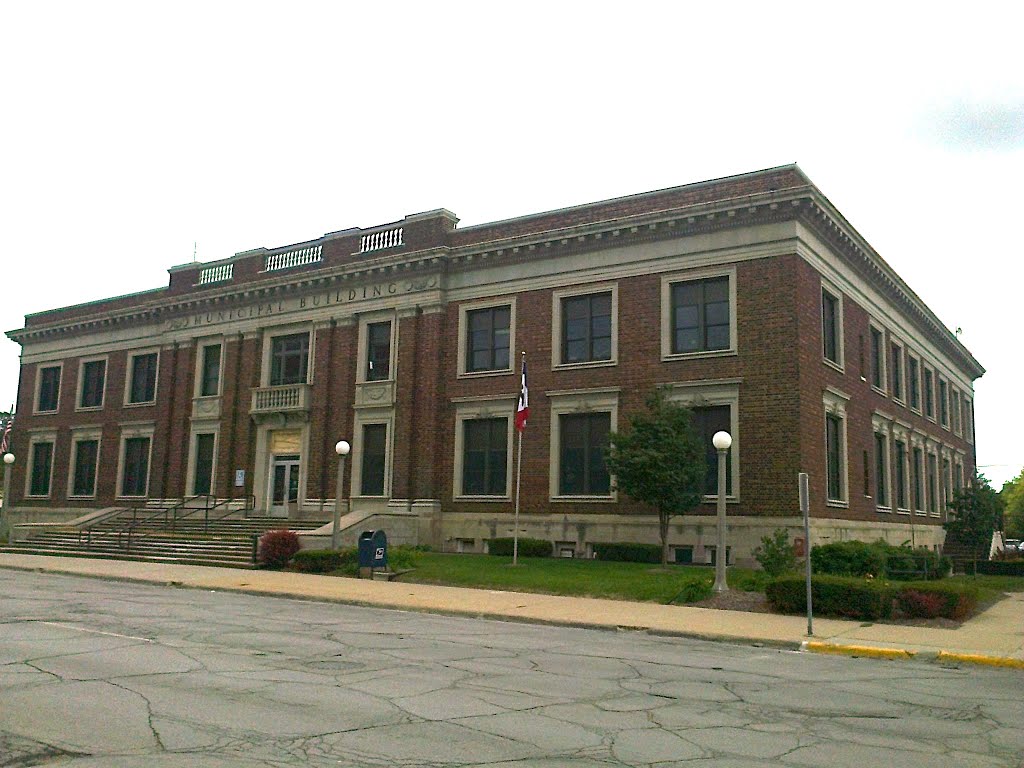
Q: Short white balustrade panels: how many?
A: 3